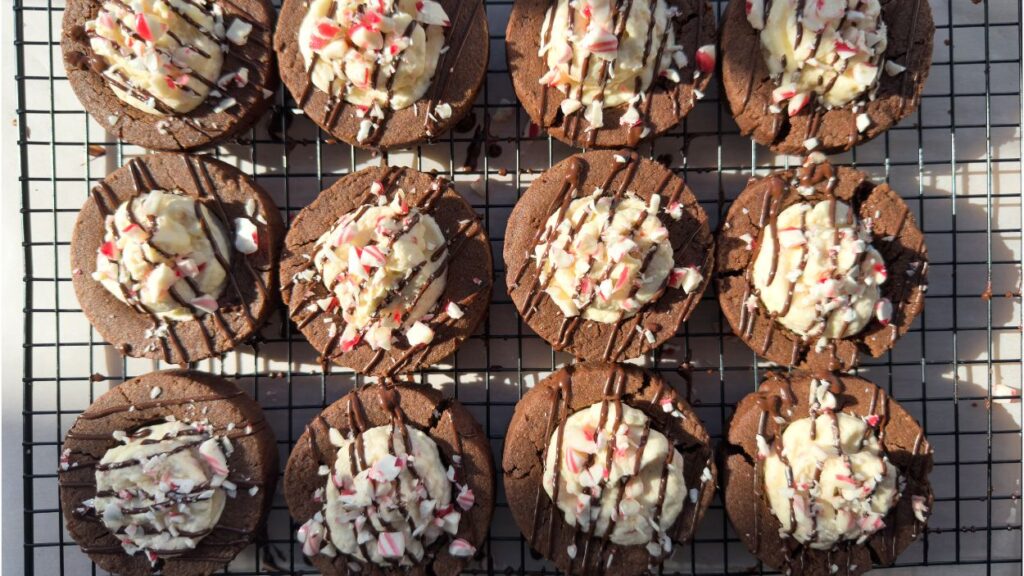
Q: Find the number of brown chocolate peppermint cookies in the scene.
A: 12